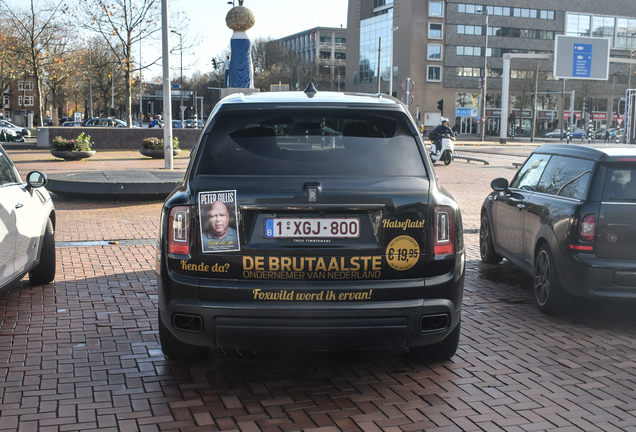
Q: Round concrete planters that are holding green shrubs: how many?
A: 2